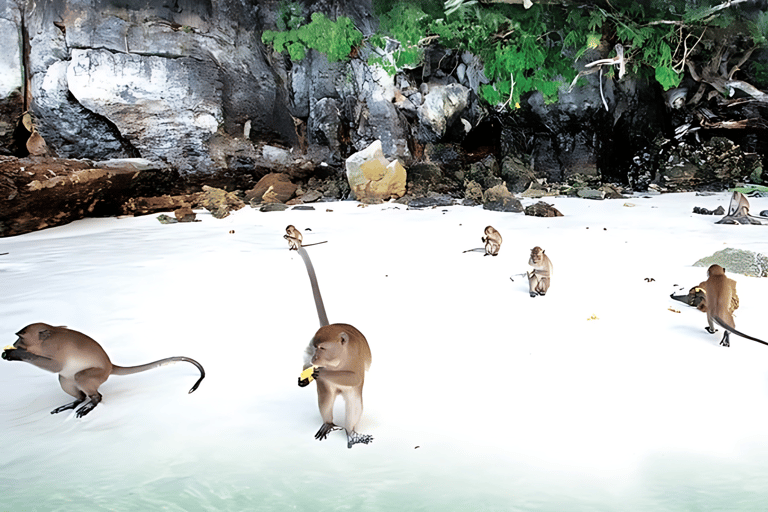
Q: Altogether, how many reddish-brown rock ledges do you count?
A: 1